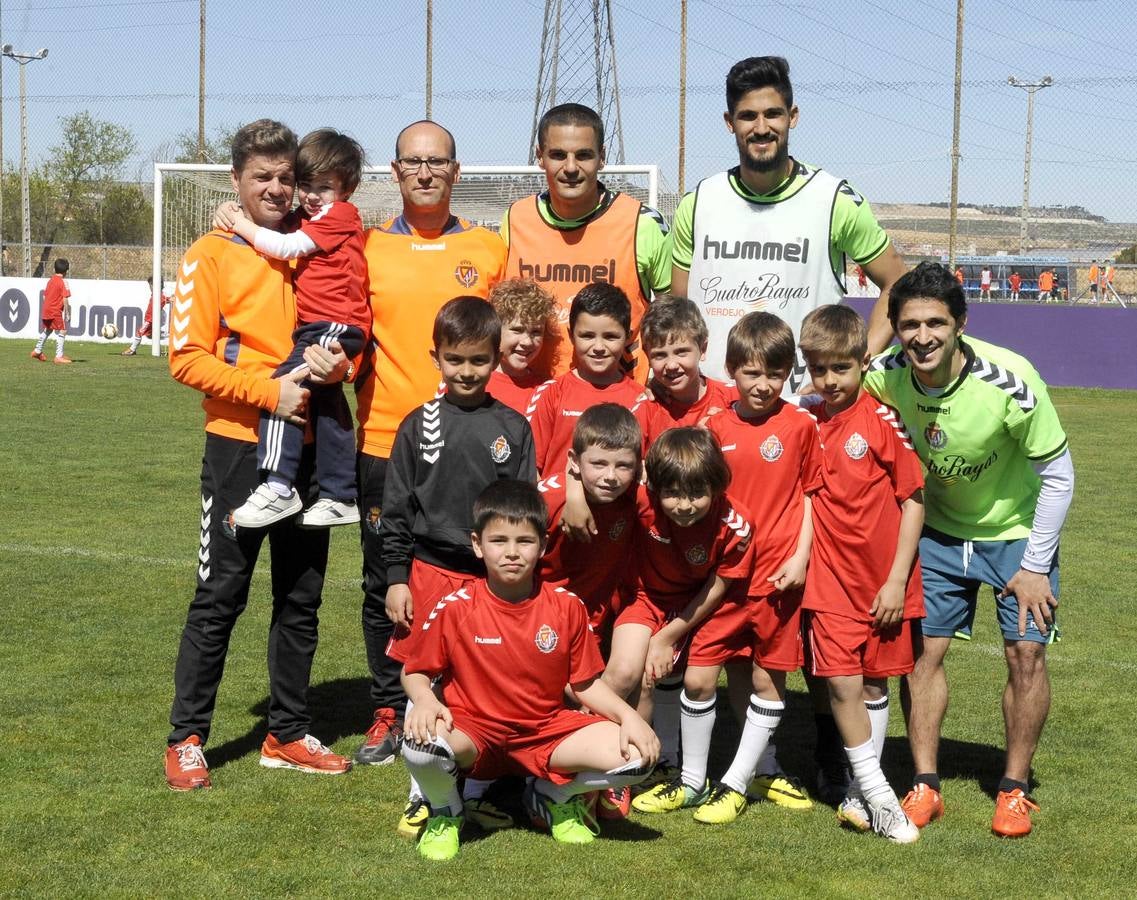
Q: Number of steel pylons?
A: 1